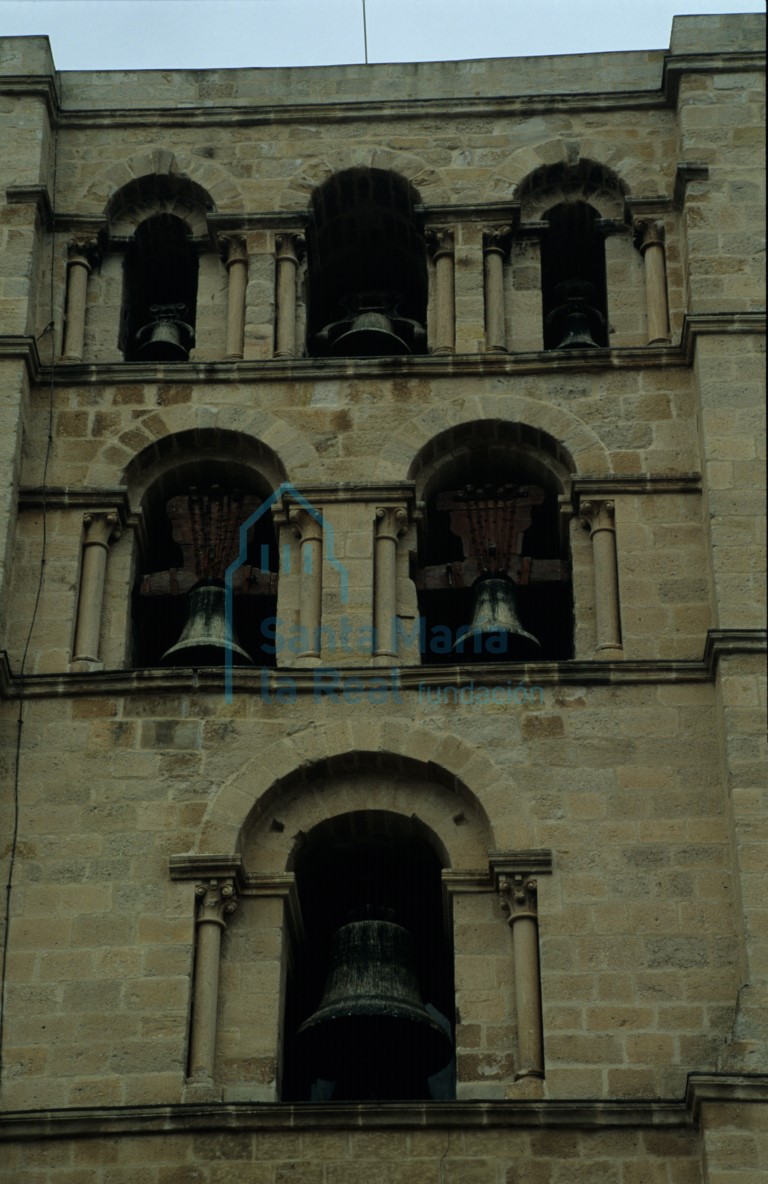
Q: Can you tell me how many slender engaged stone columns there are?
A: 12